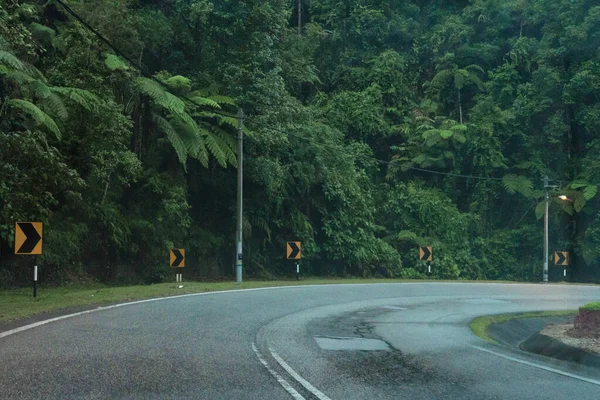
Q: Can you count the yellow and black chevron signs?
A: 5